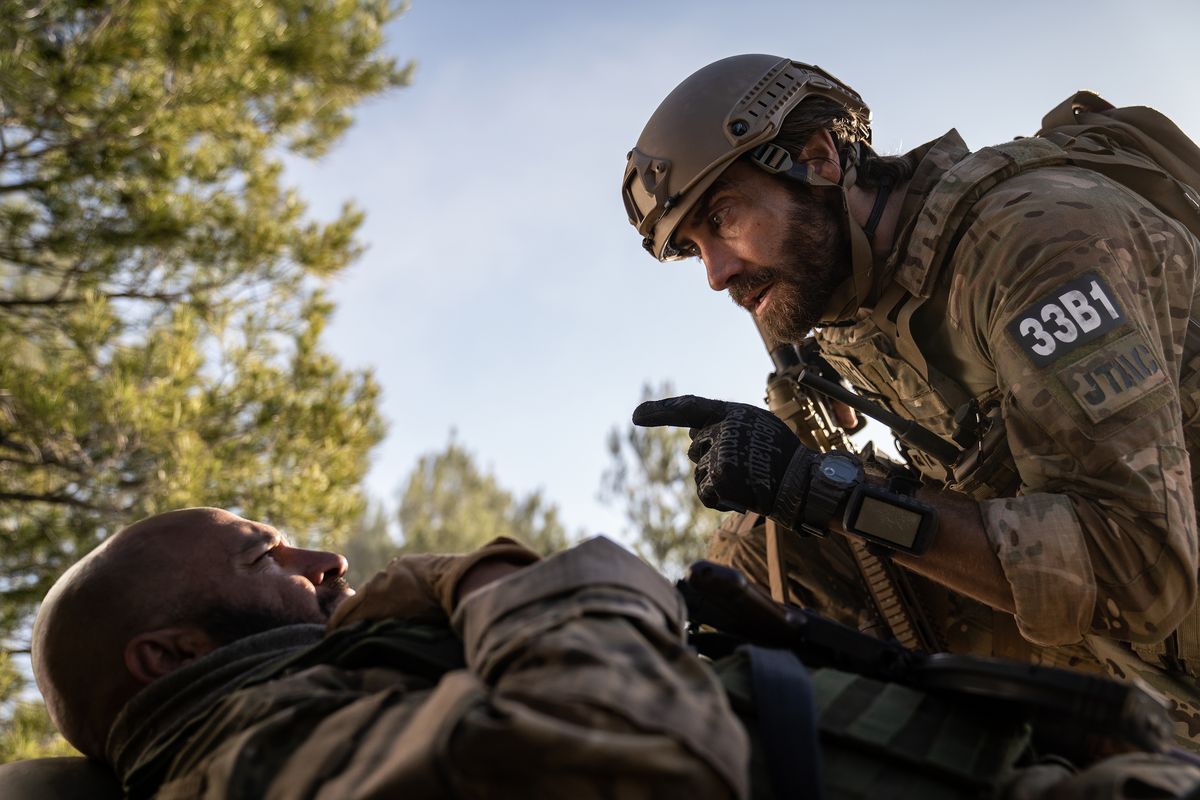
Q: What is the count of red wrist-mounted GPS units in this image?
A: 0